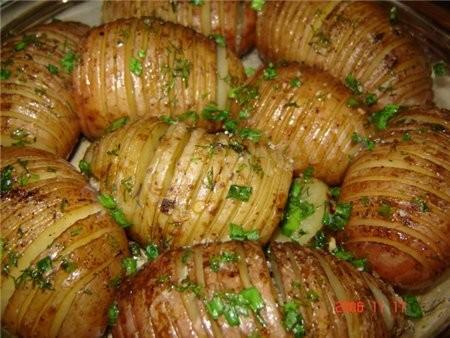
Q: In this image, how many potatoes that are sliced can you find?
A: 9